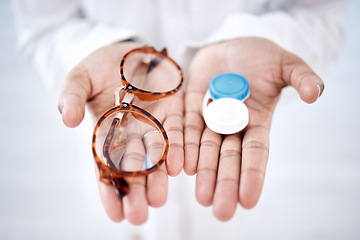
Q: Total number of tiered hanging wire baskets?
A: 0